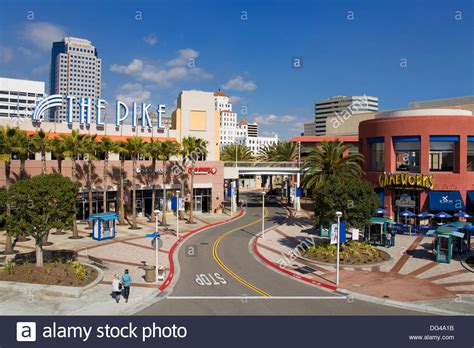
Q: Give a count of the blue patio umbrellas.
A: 5